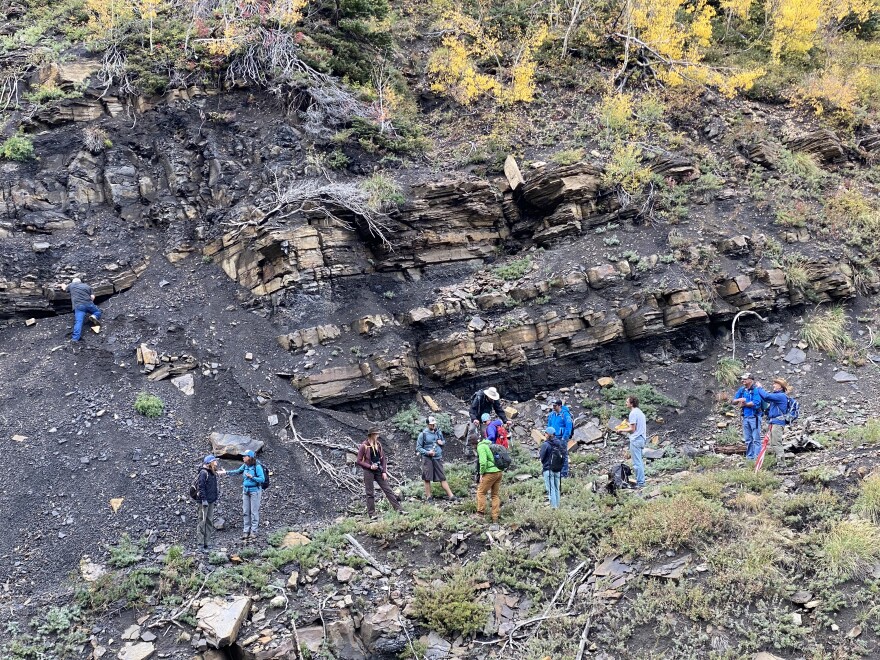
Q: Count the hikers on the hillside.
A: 13